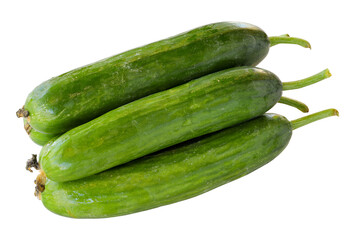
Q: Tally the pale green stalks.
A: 4